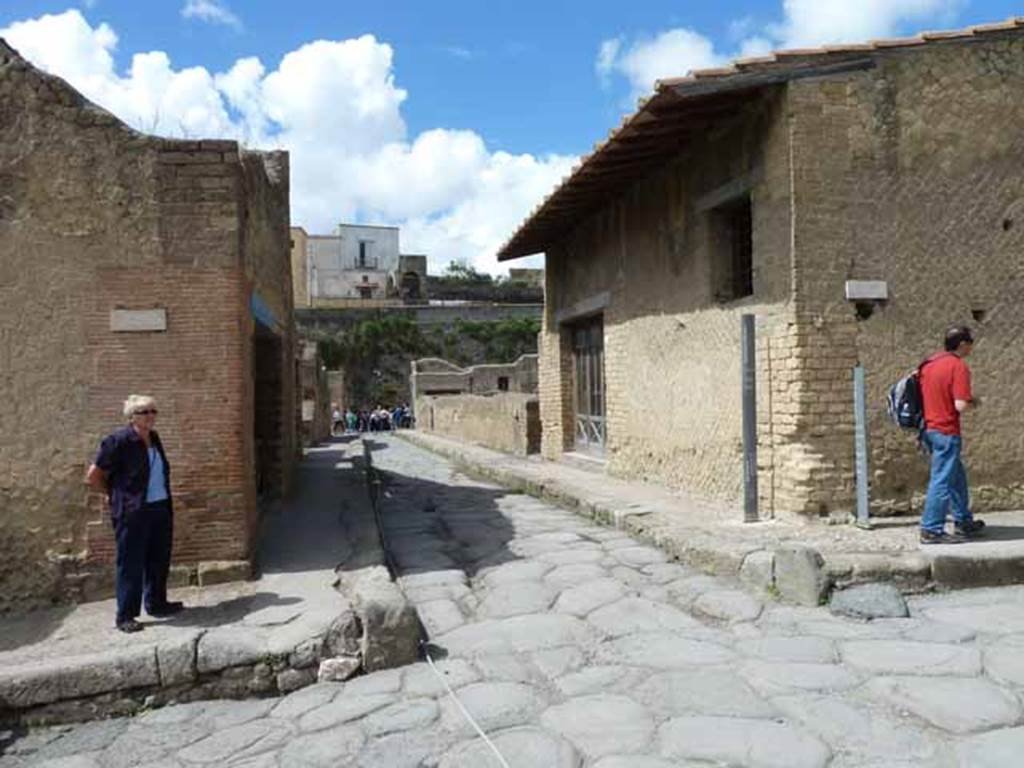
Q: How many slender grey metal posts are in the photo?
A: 2